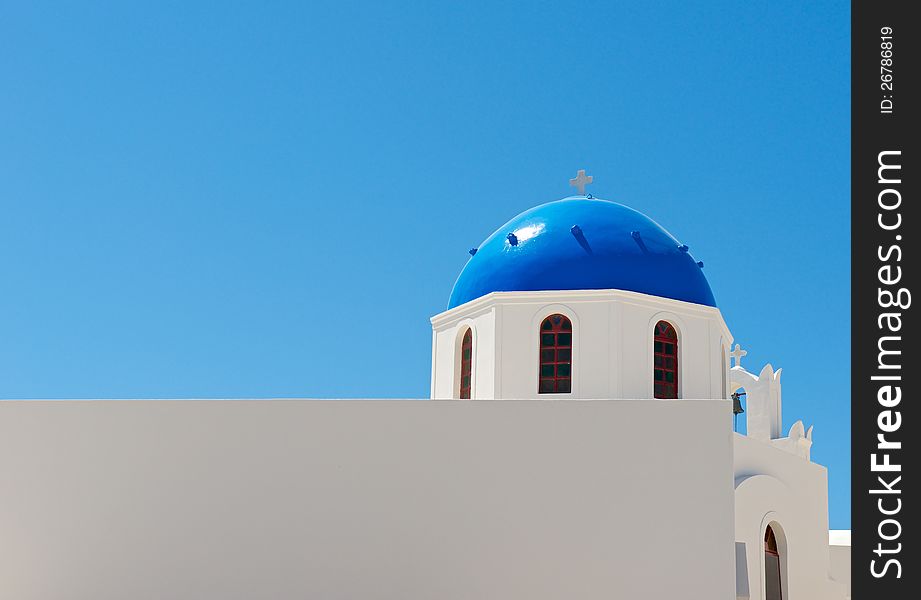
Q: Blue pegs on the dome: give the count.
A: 6